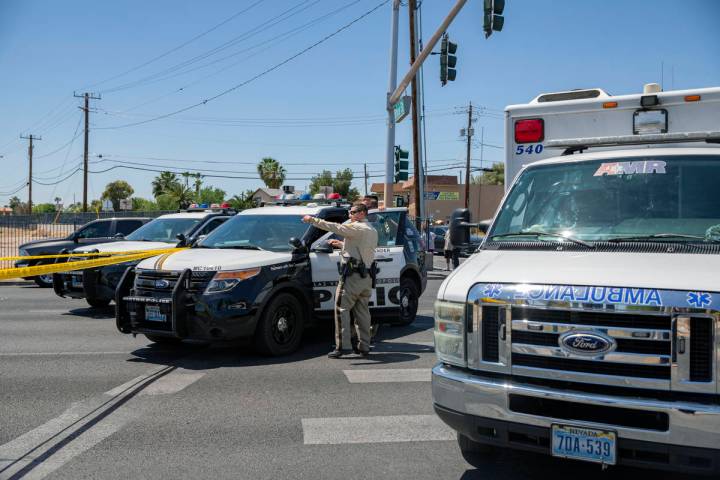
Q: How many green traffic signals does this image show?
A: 3